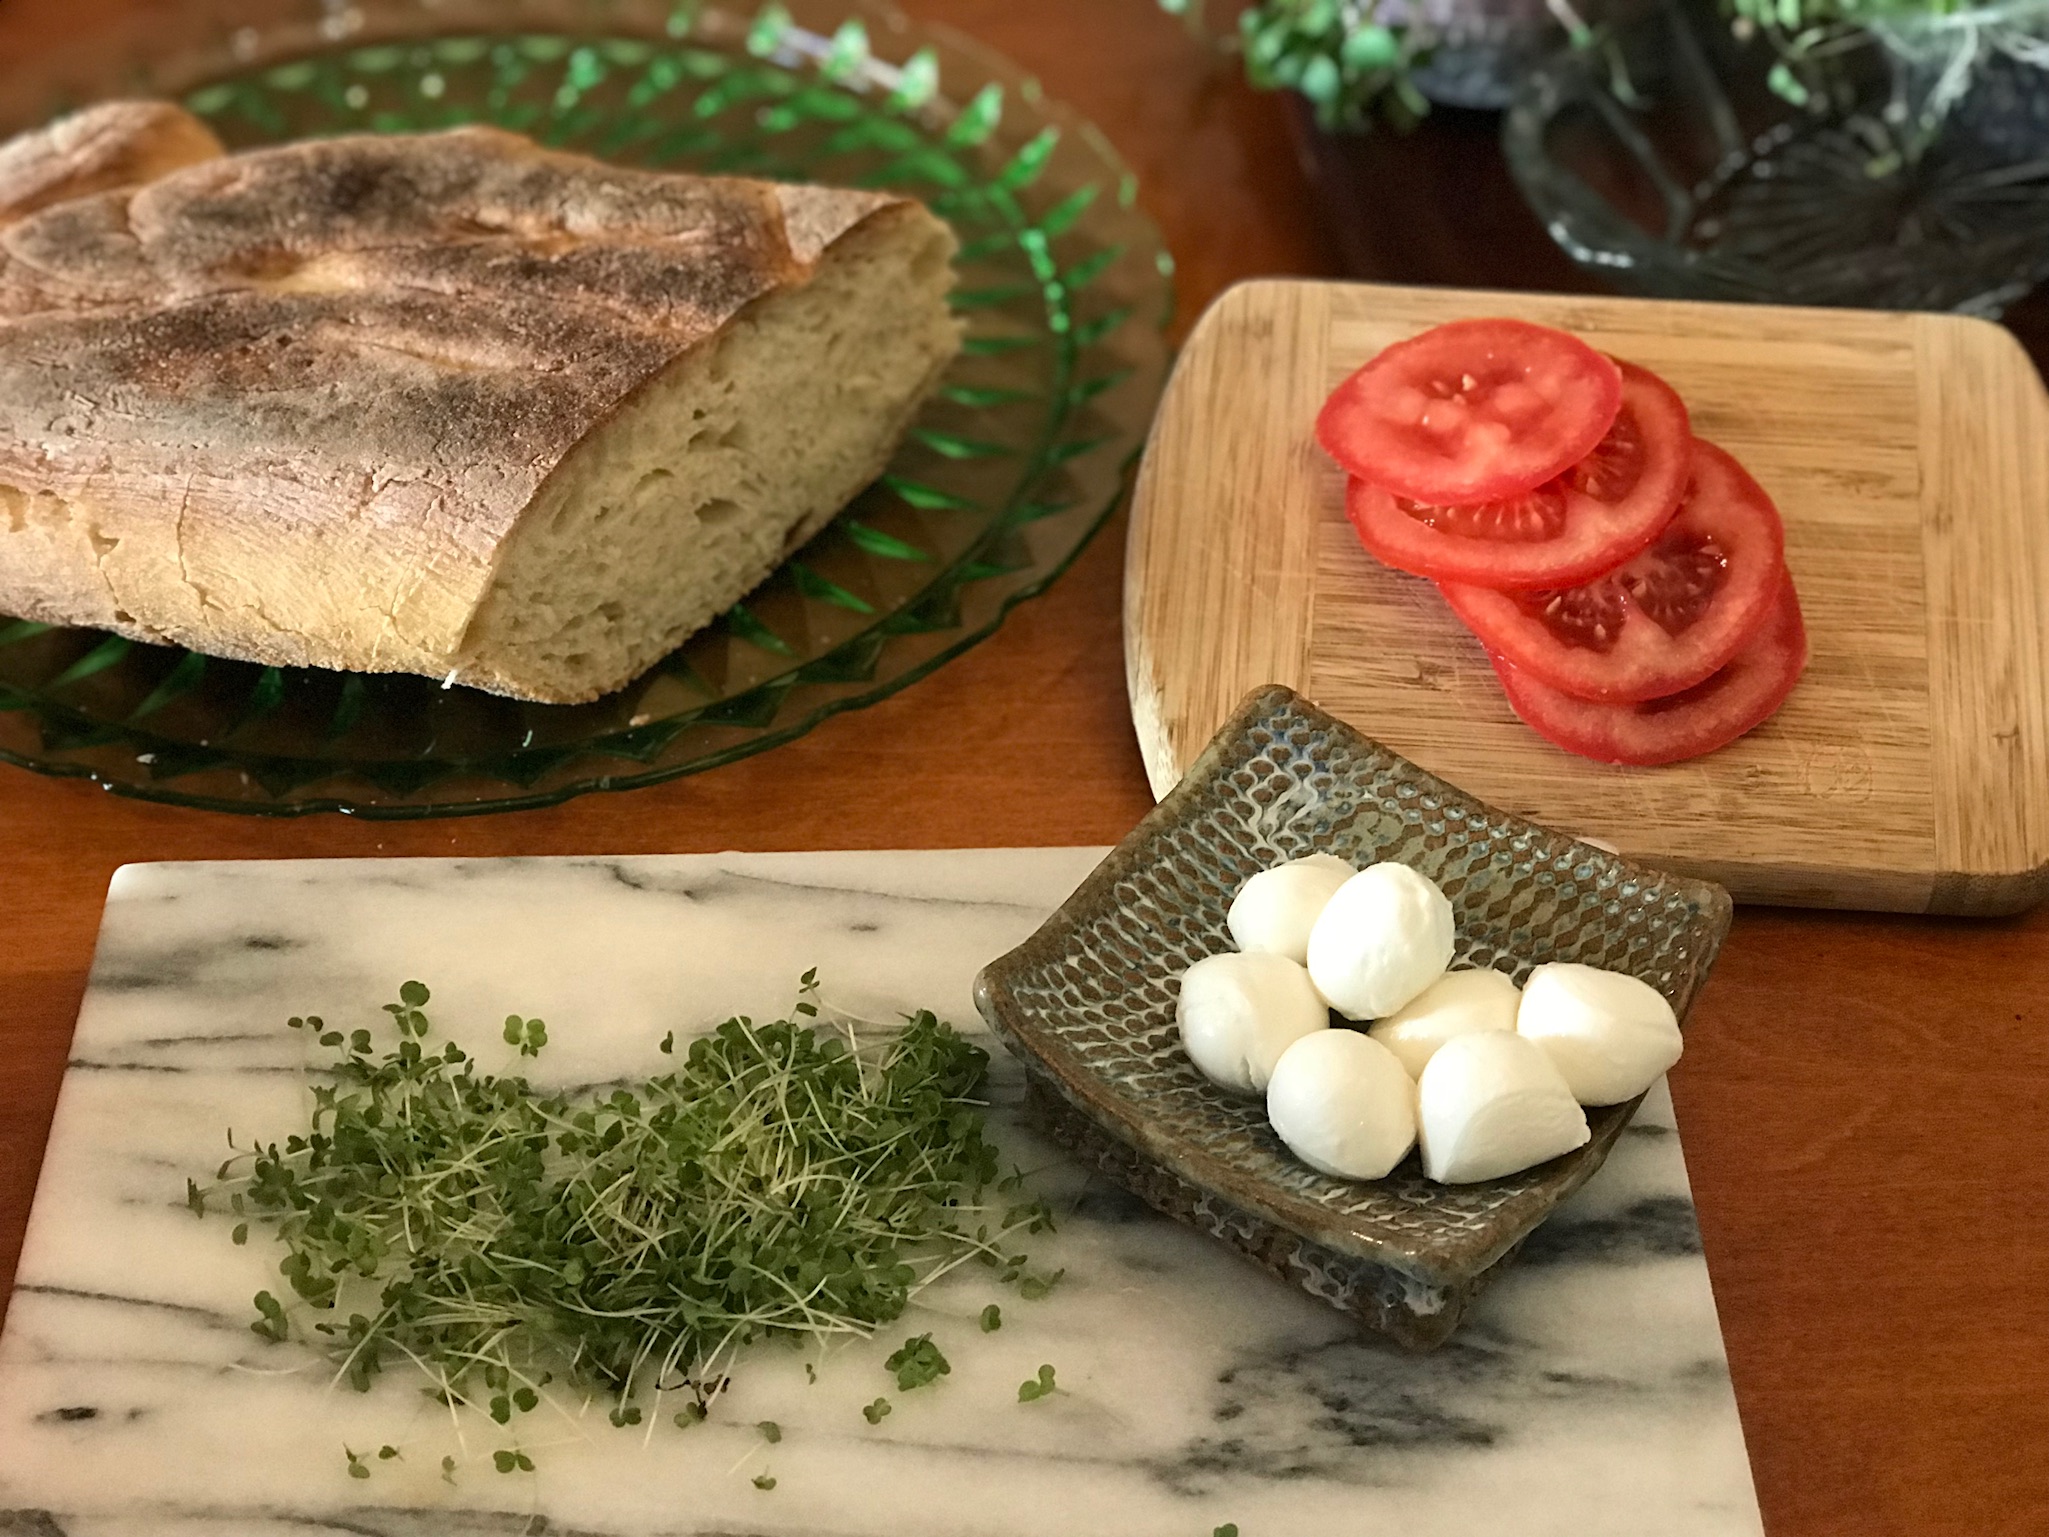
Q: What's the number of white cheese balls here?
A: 7